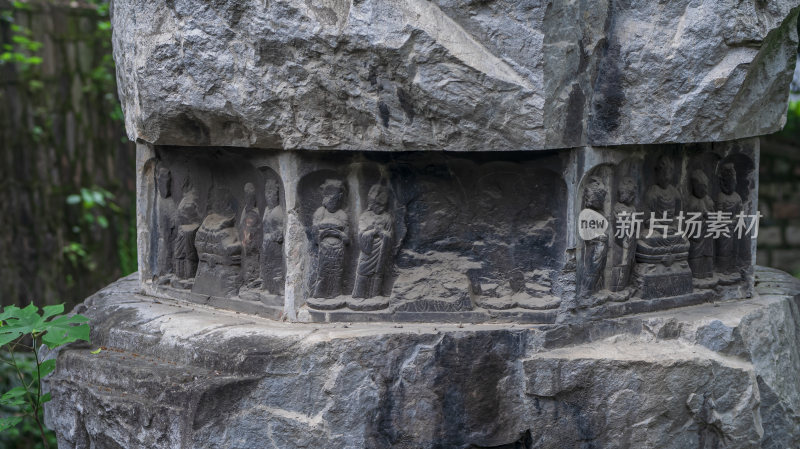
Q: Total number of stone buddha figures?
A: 12